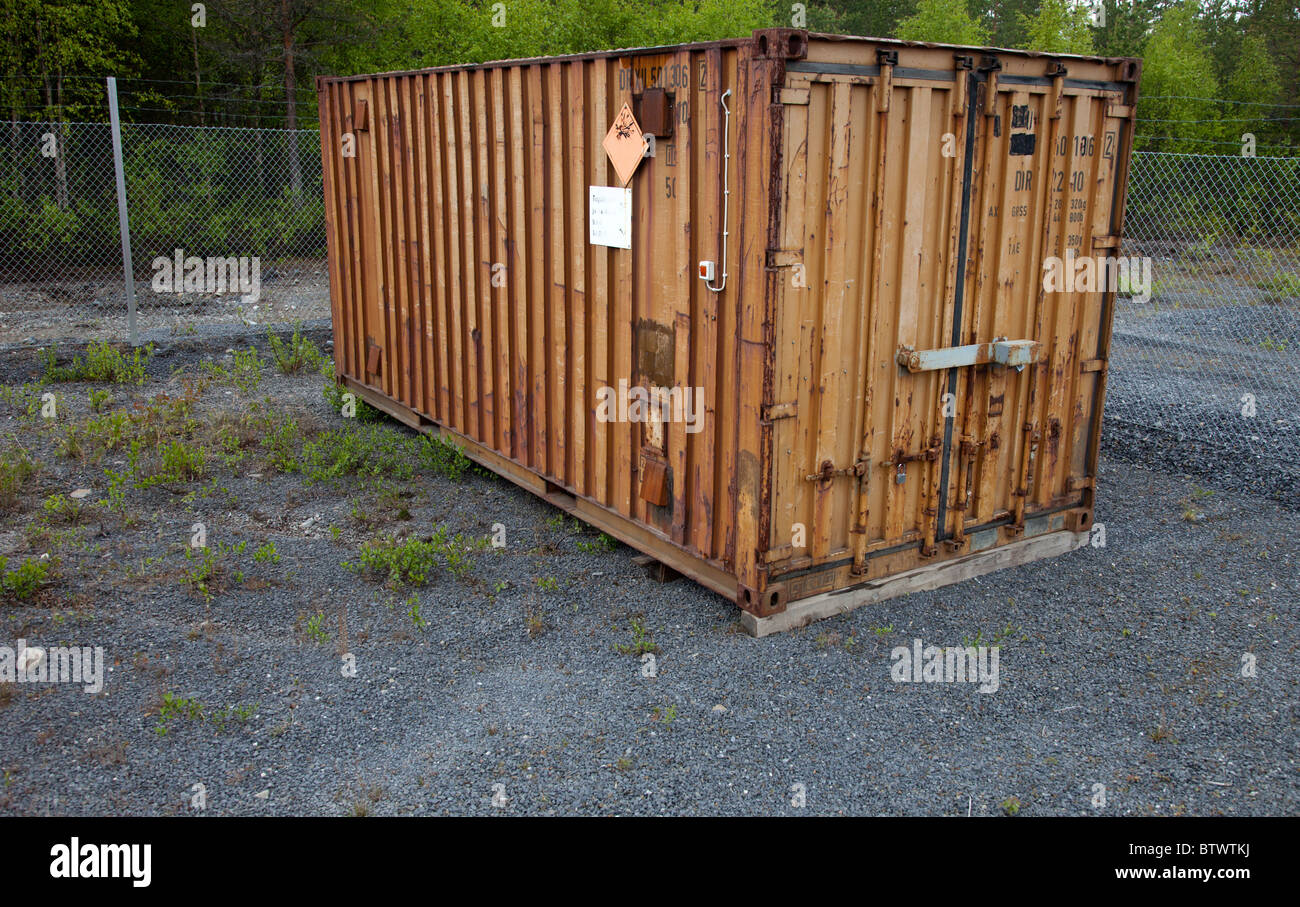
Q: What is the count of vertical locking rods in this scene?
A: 4